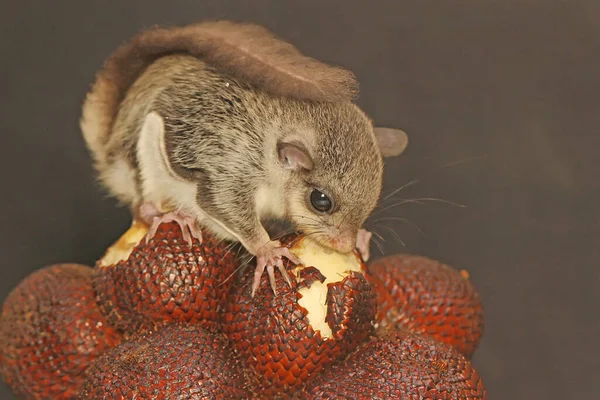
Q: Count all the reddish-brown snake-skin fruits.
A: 6